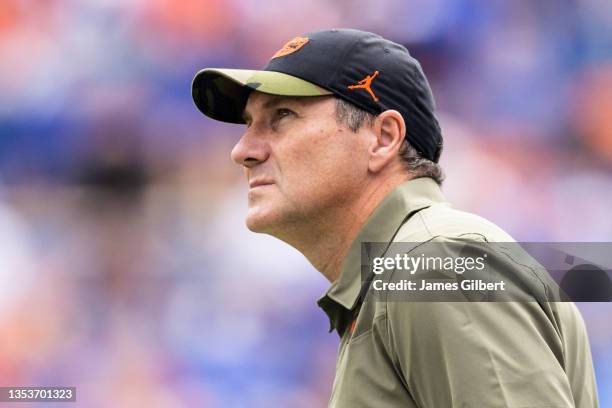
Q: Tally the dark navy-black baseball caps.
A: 1